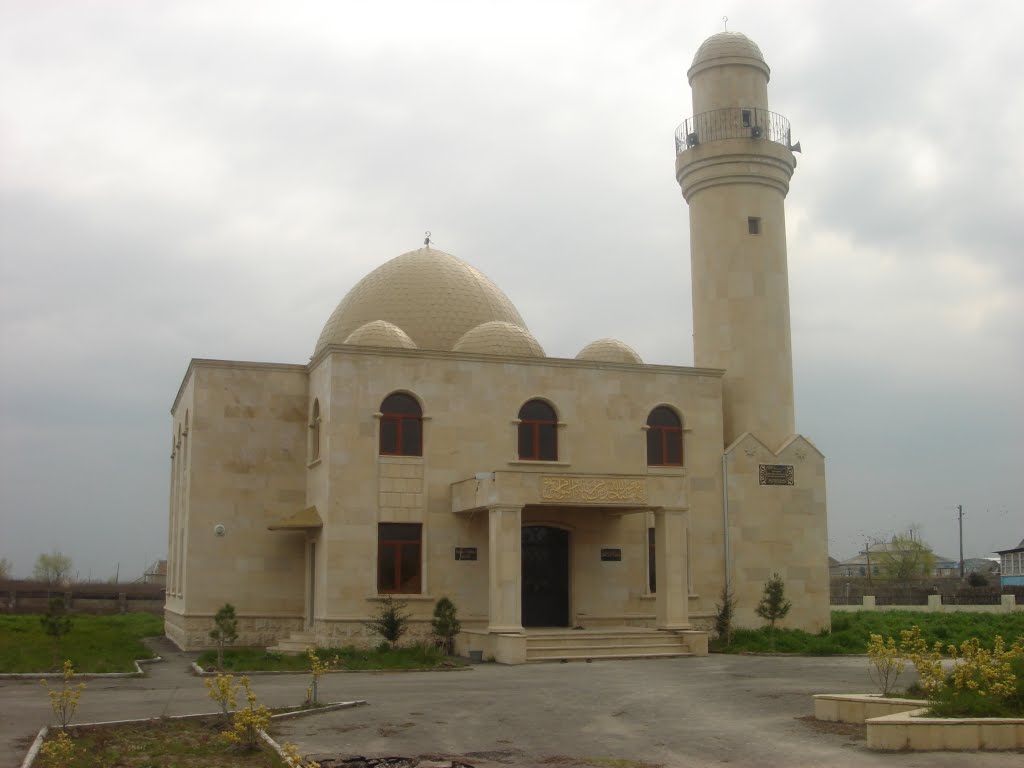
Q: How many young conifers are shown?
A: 6